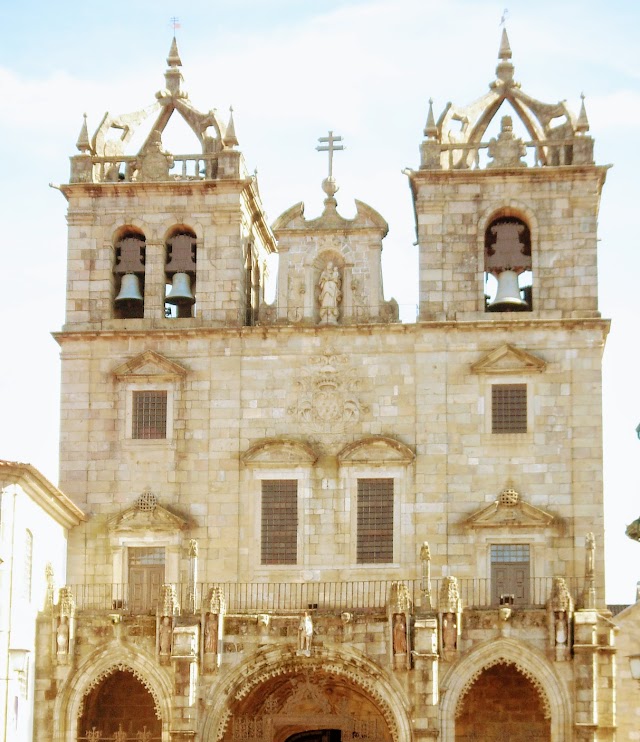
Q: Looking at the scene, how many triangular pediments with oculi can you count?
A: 2